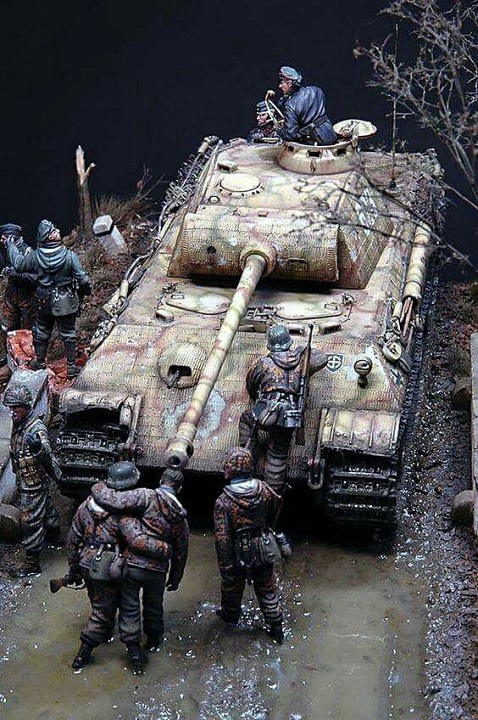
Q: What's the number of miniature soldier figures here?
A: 9